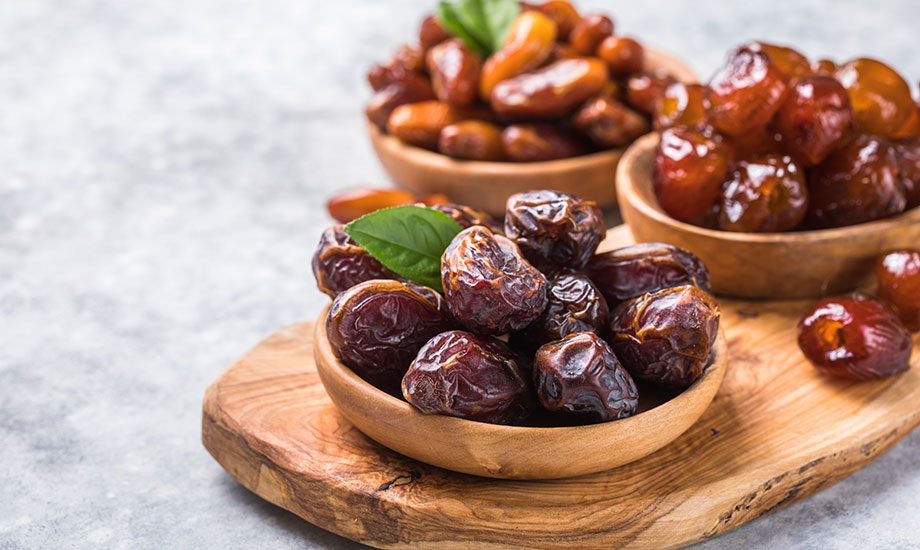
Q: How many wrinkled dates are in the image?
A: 10